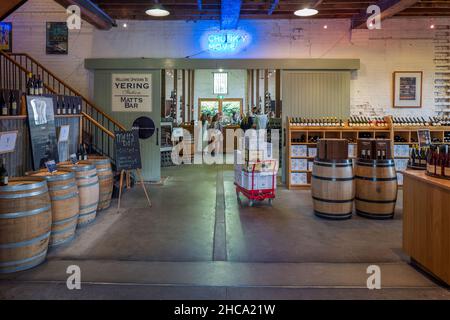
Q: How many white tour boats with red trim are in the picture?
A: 0